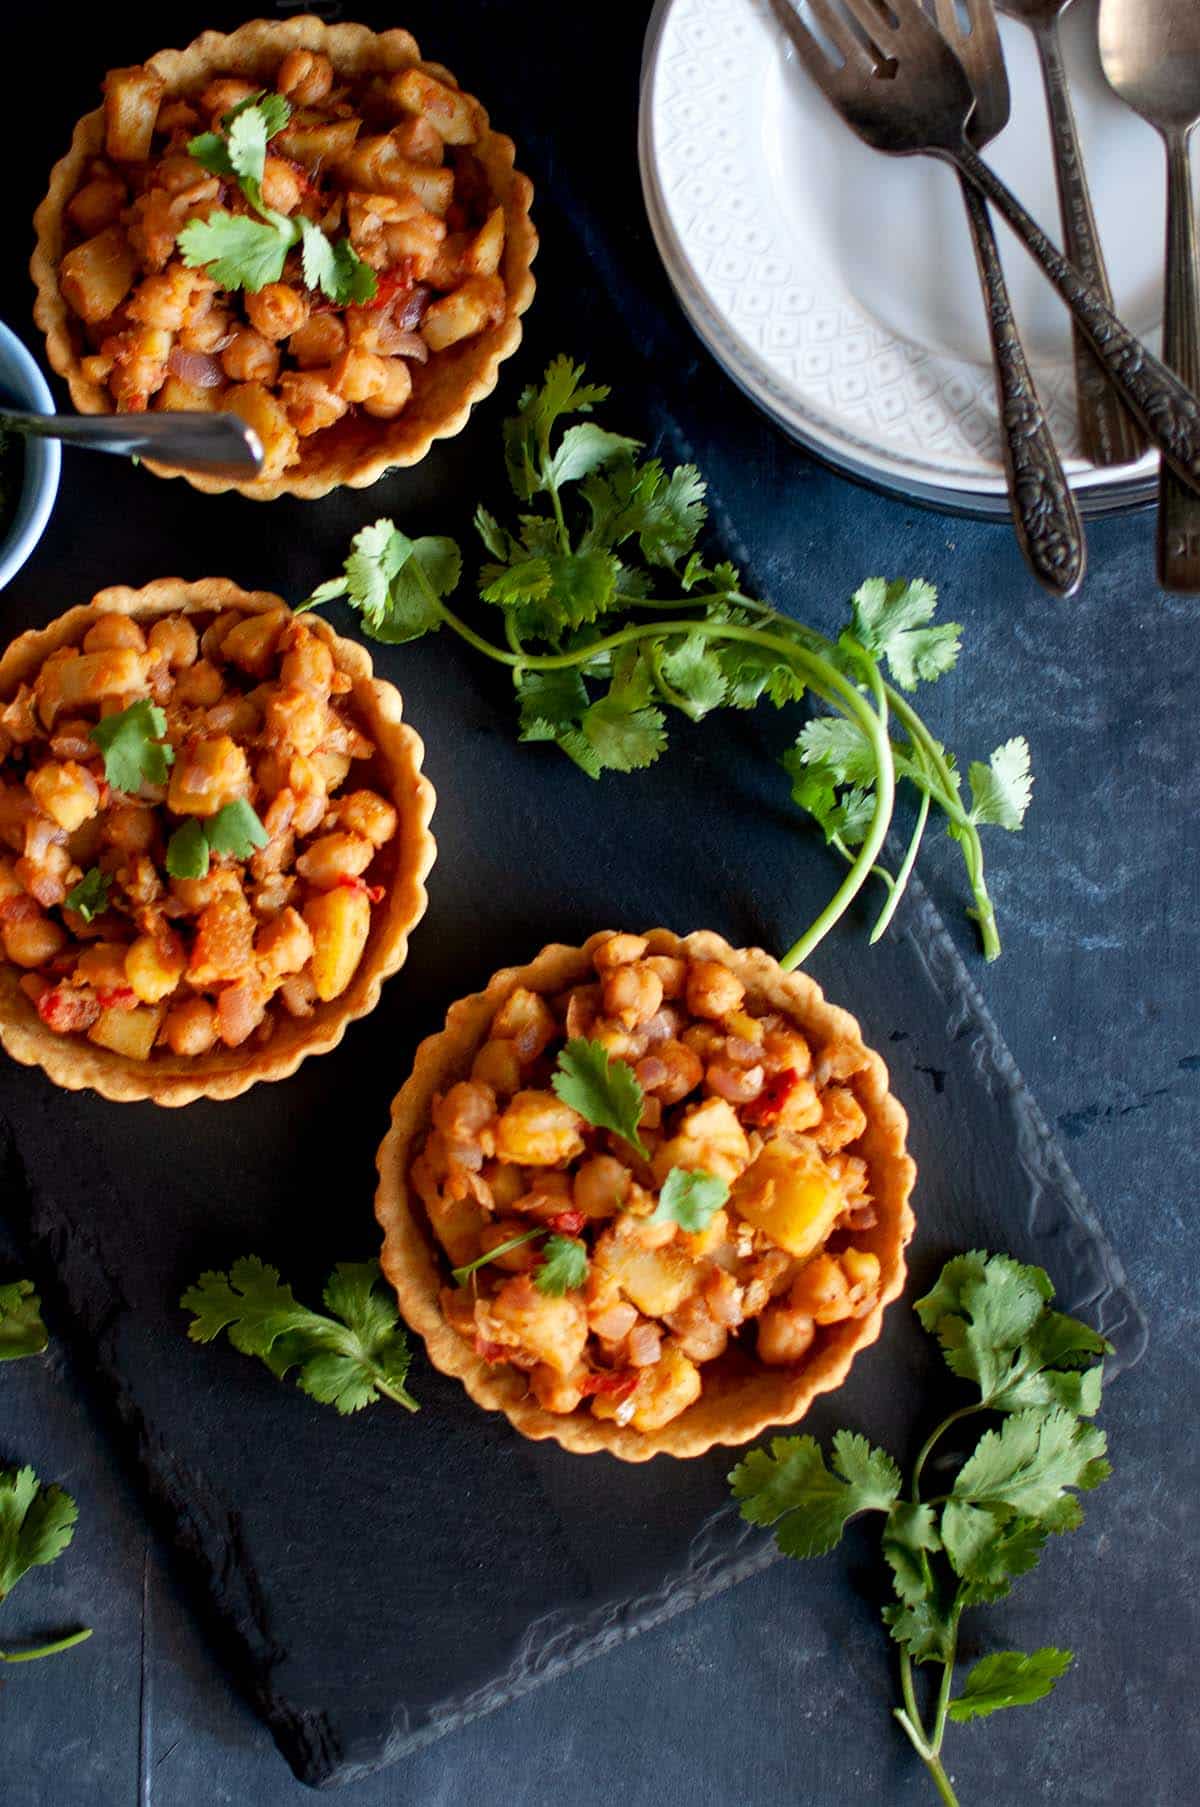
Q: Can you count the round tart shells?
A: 3